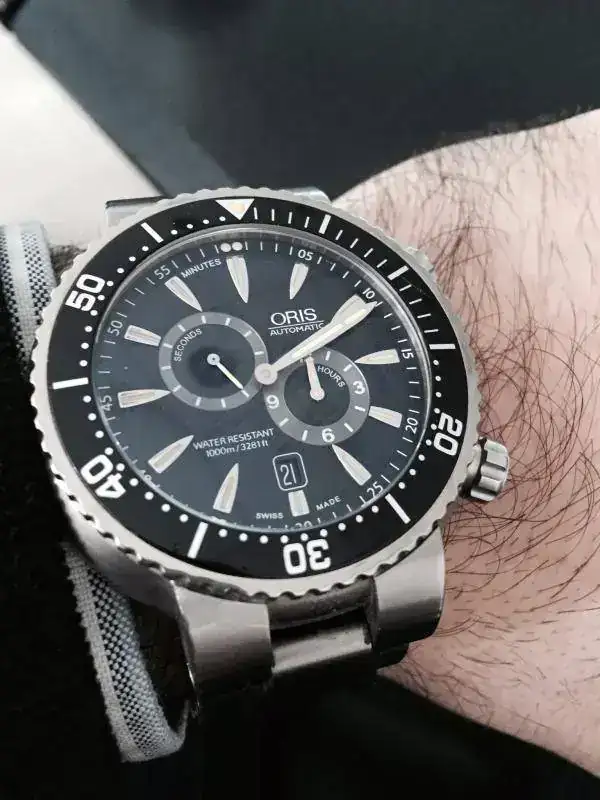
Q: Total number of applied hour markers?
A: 12